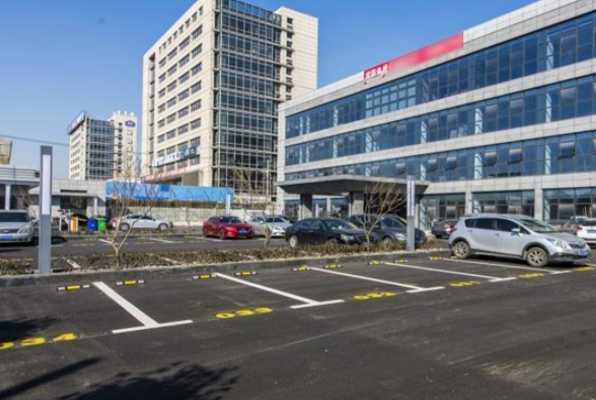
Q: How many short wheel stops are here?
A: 10